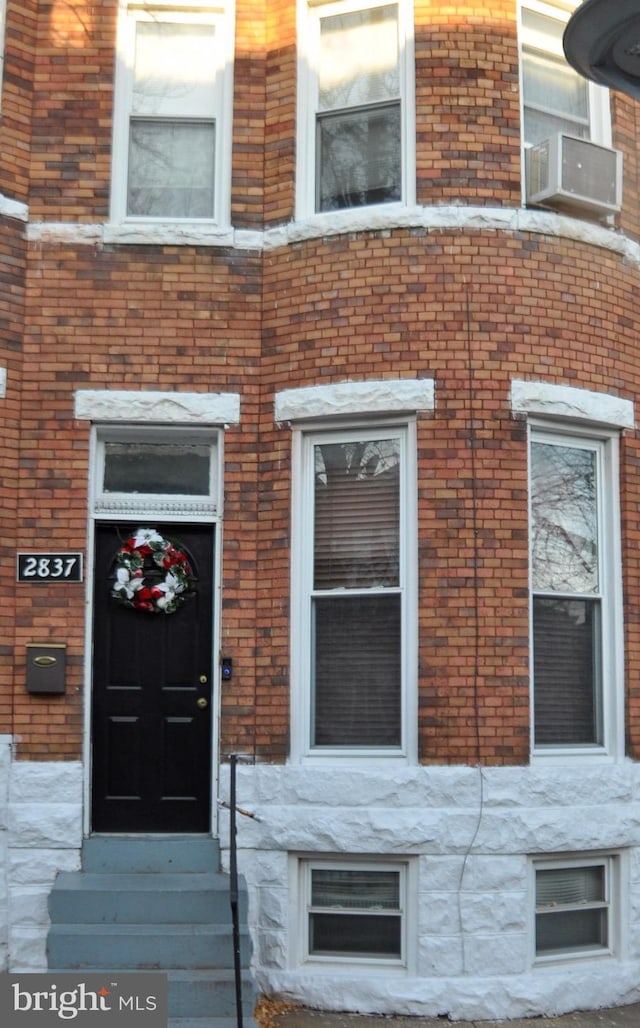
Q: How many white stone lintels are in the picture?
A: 3